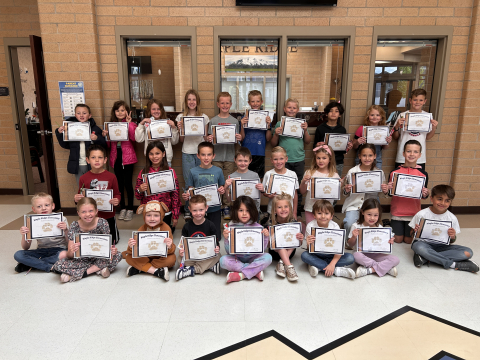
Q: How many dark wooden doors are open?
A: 1